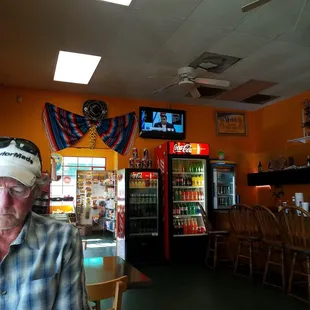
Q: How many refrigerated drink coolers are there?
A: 3